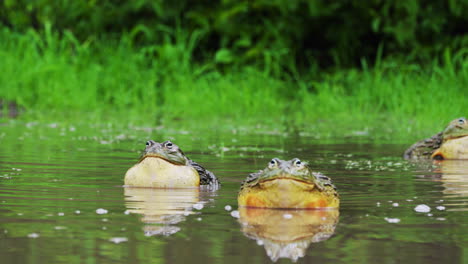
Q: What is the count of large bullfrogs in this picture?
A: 3